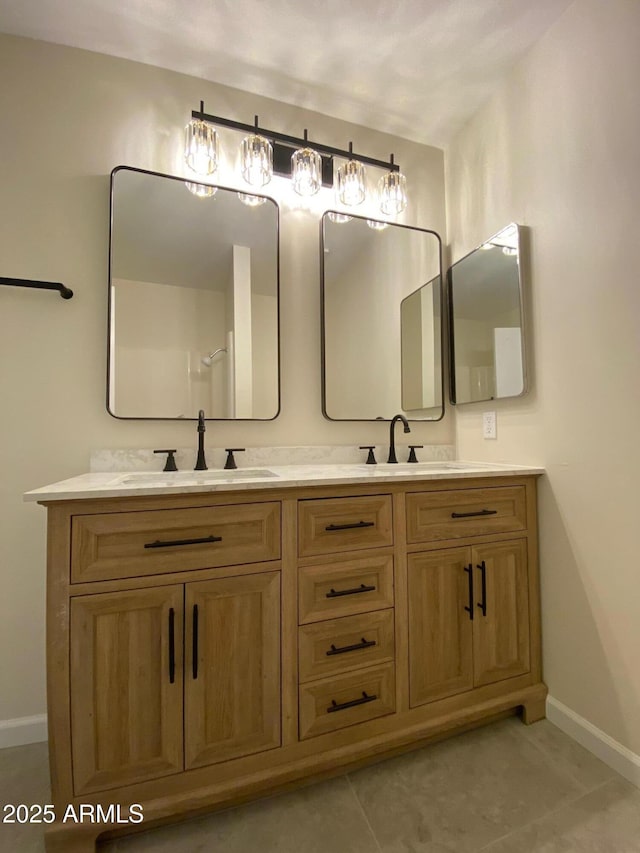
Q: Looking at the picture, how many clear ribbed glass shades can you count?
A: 5